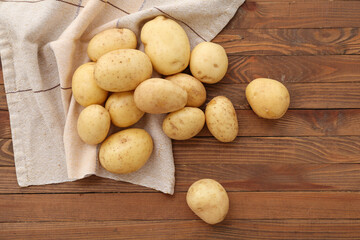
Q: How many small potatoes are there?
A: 14